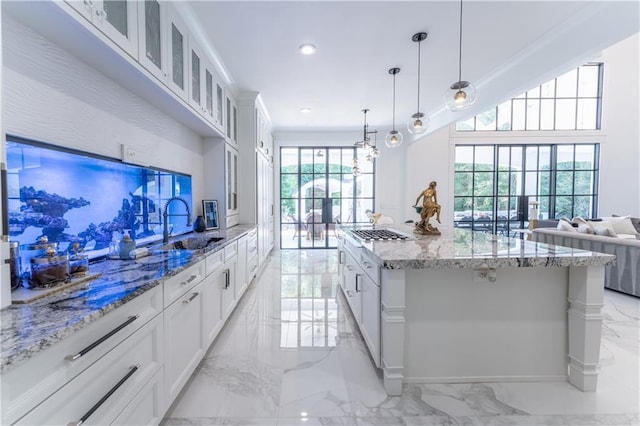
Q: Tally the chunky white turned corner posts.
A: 2